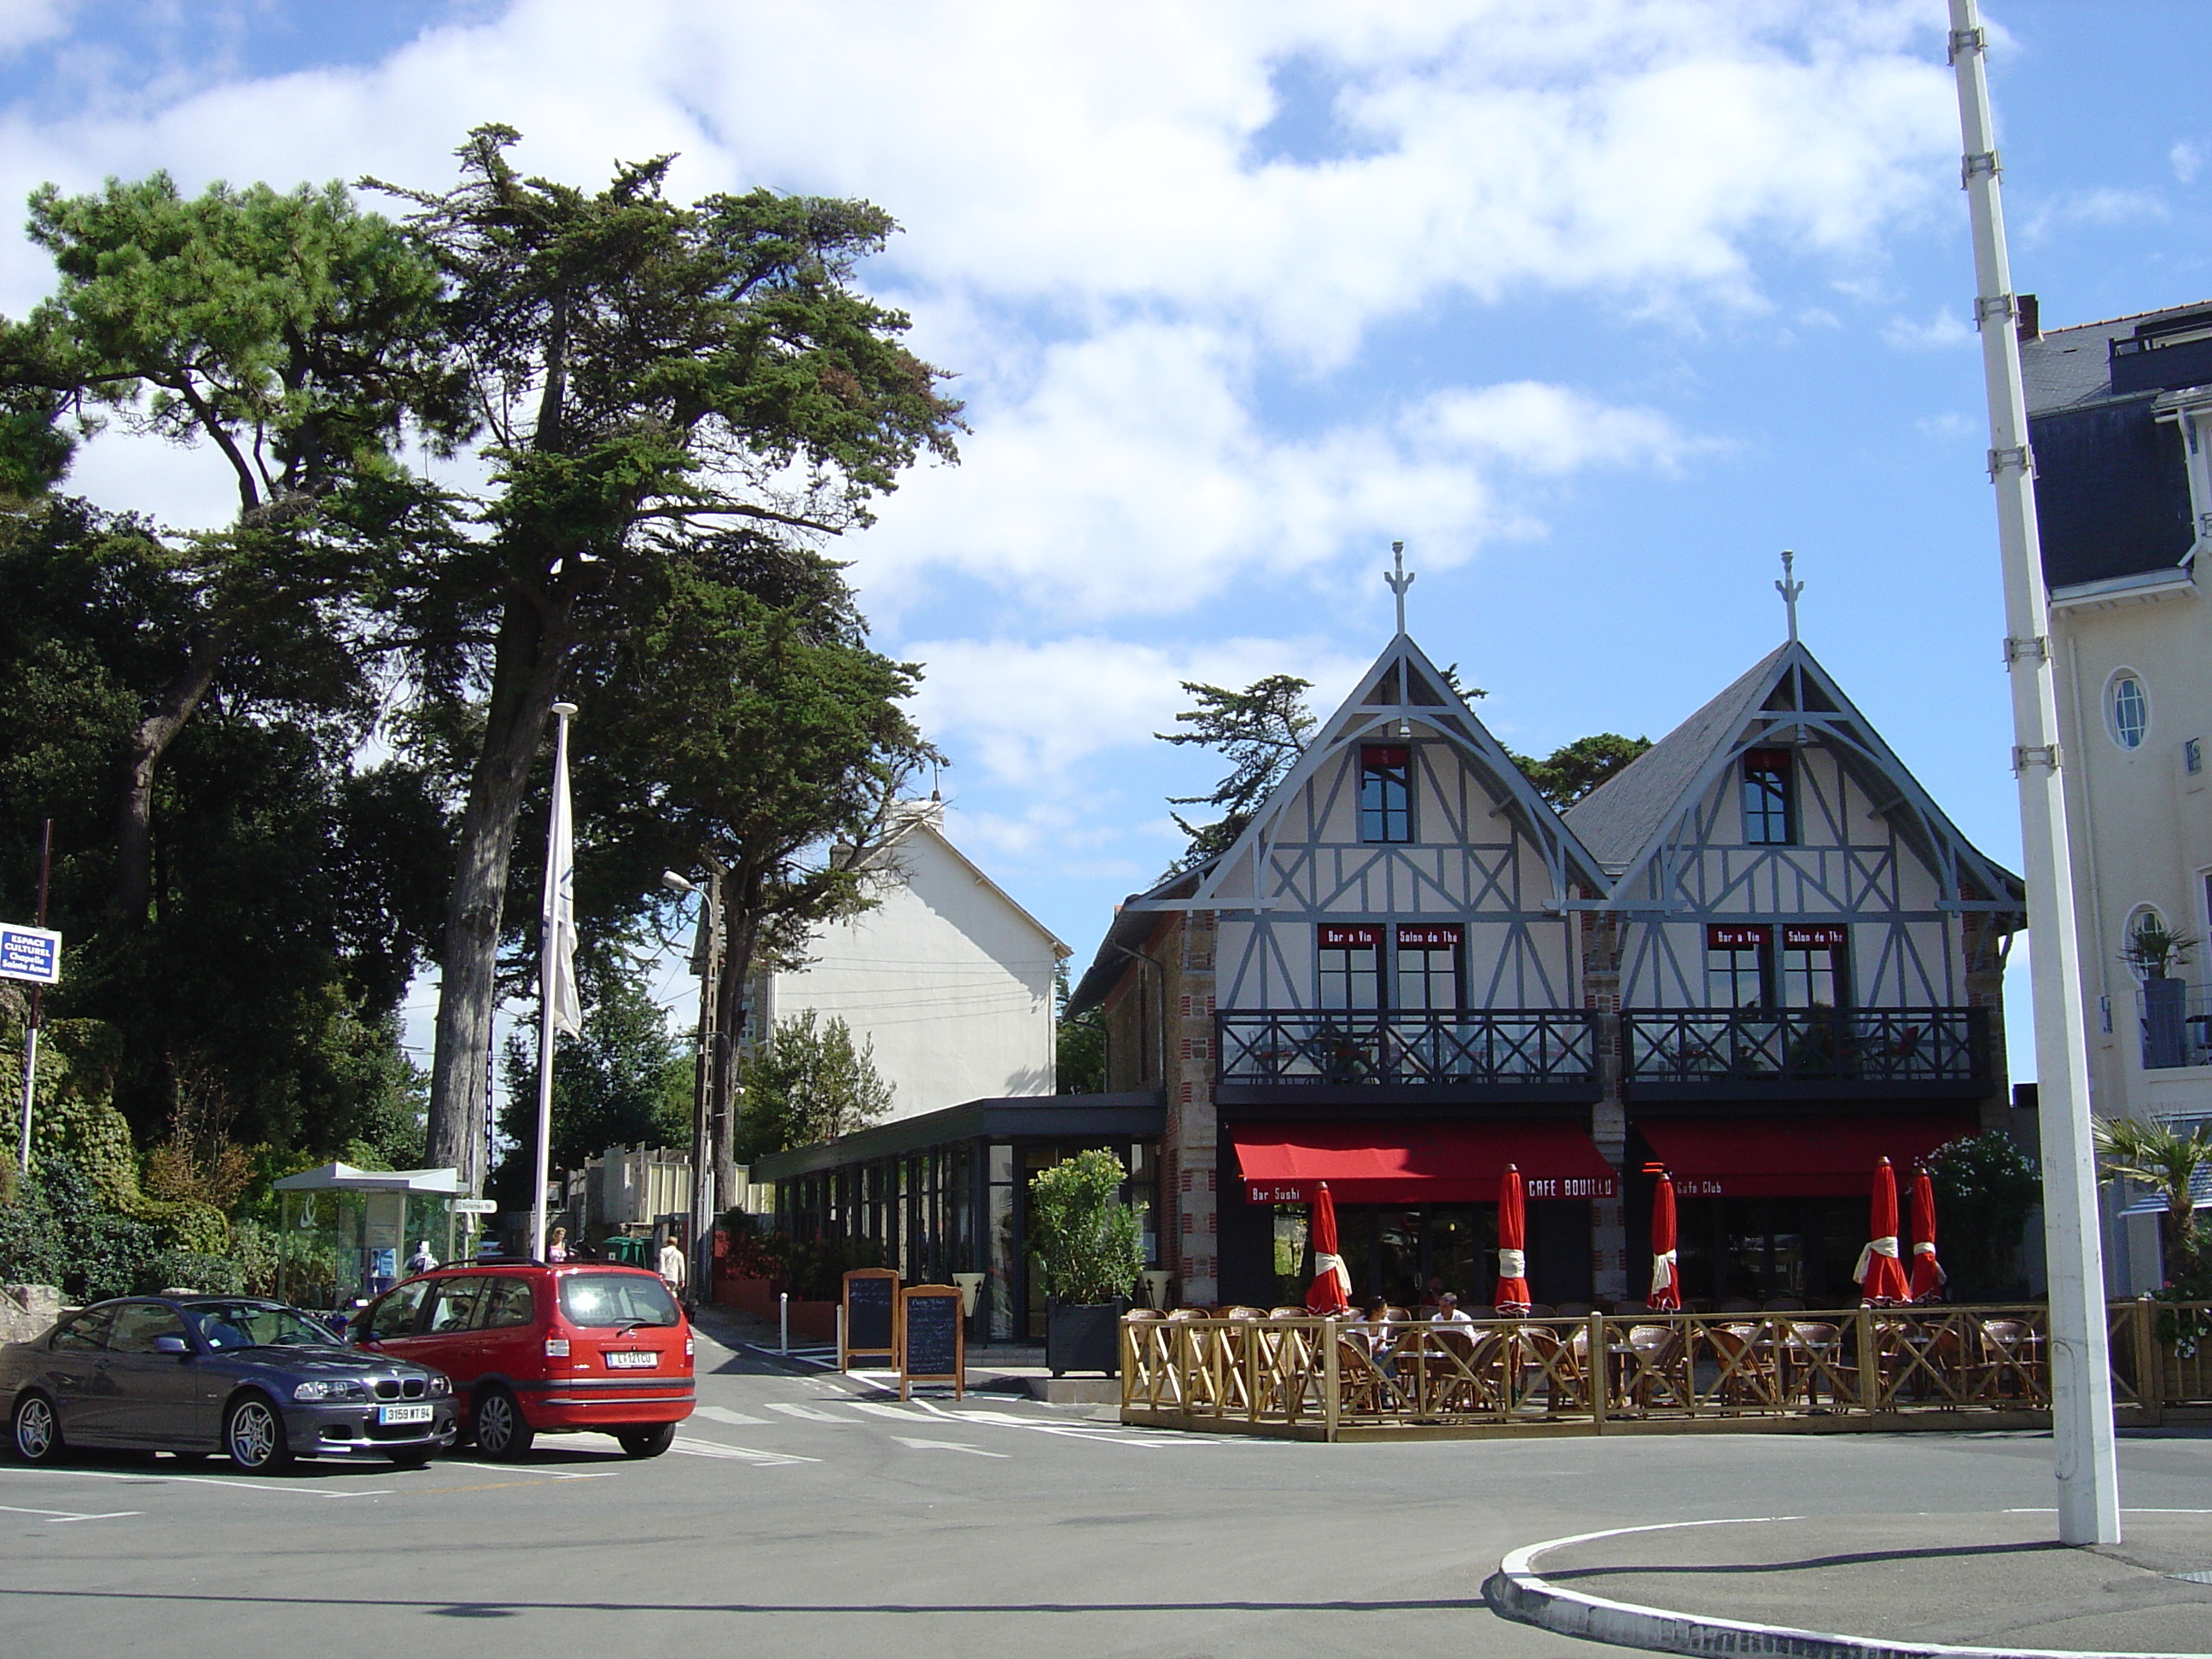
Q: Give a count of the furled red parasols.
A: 5